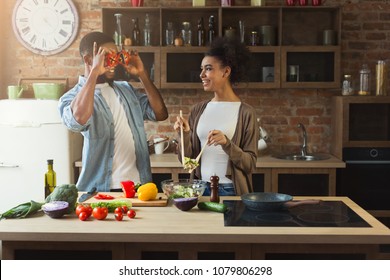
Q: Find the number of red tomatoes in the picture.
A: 7